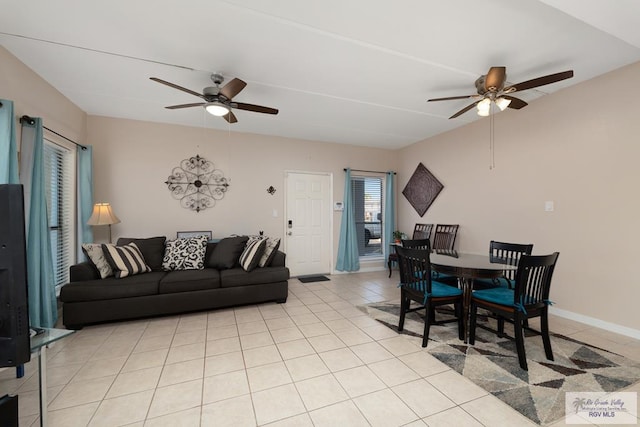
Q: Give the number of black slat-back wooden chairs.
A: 4